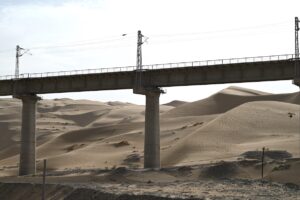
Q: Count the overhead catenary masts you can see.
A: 3